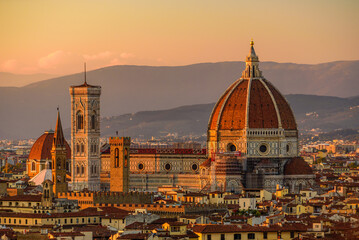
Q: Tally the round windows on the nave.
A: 3